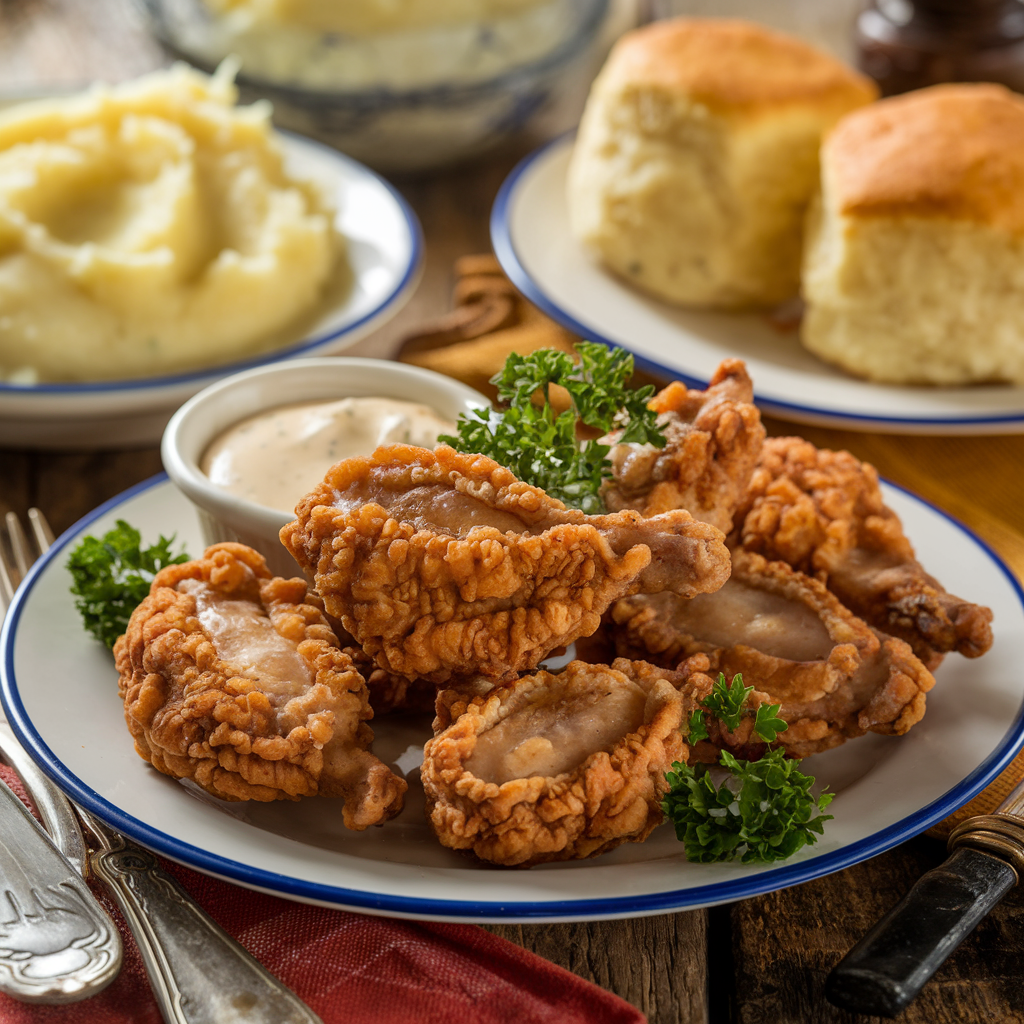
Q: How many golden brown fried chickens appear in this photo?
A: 6